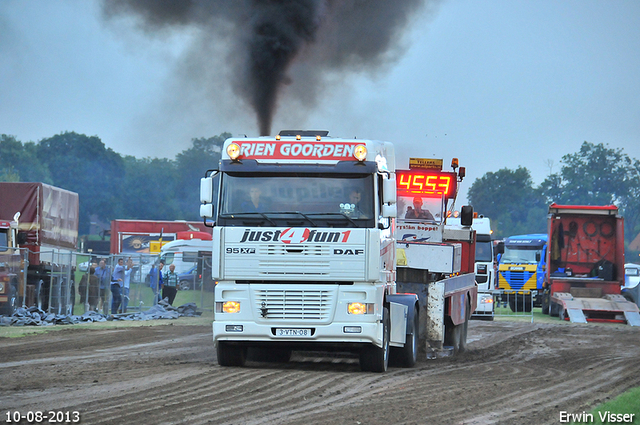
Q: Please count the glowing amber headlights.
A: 4